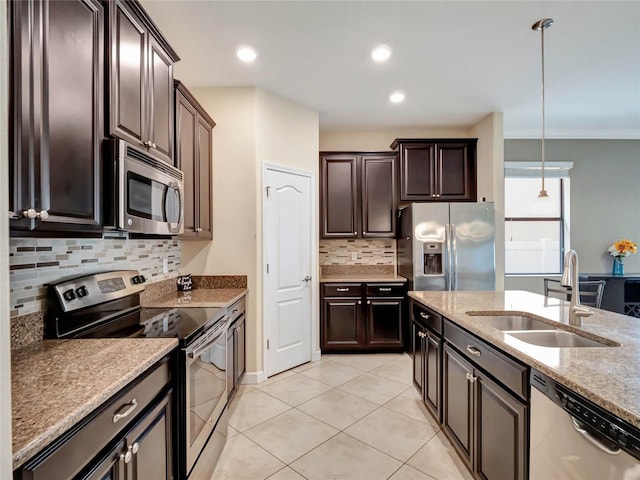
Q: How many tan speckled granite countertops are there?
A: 4